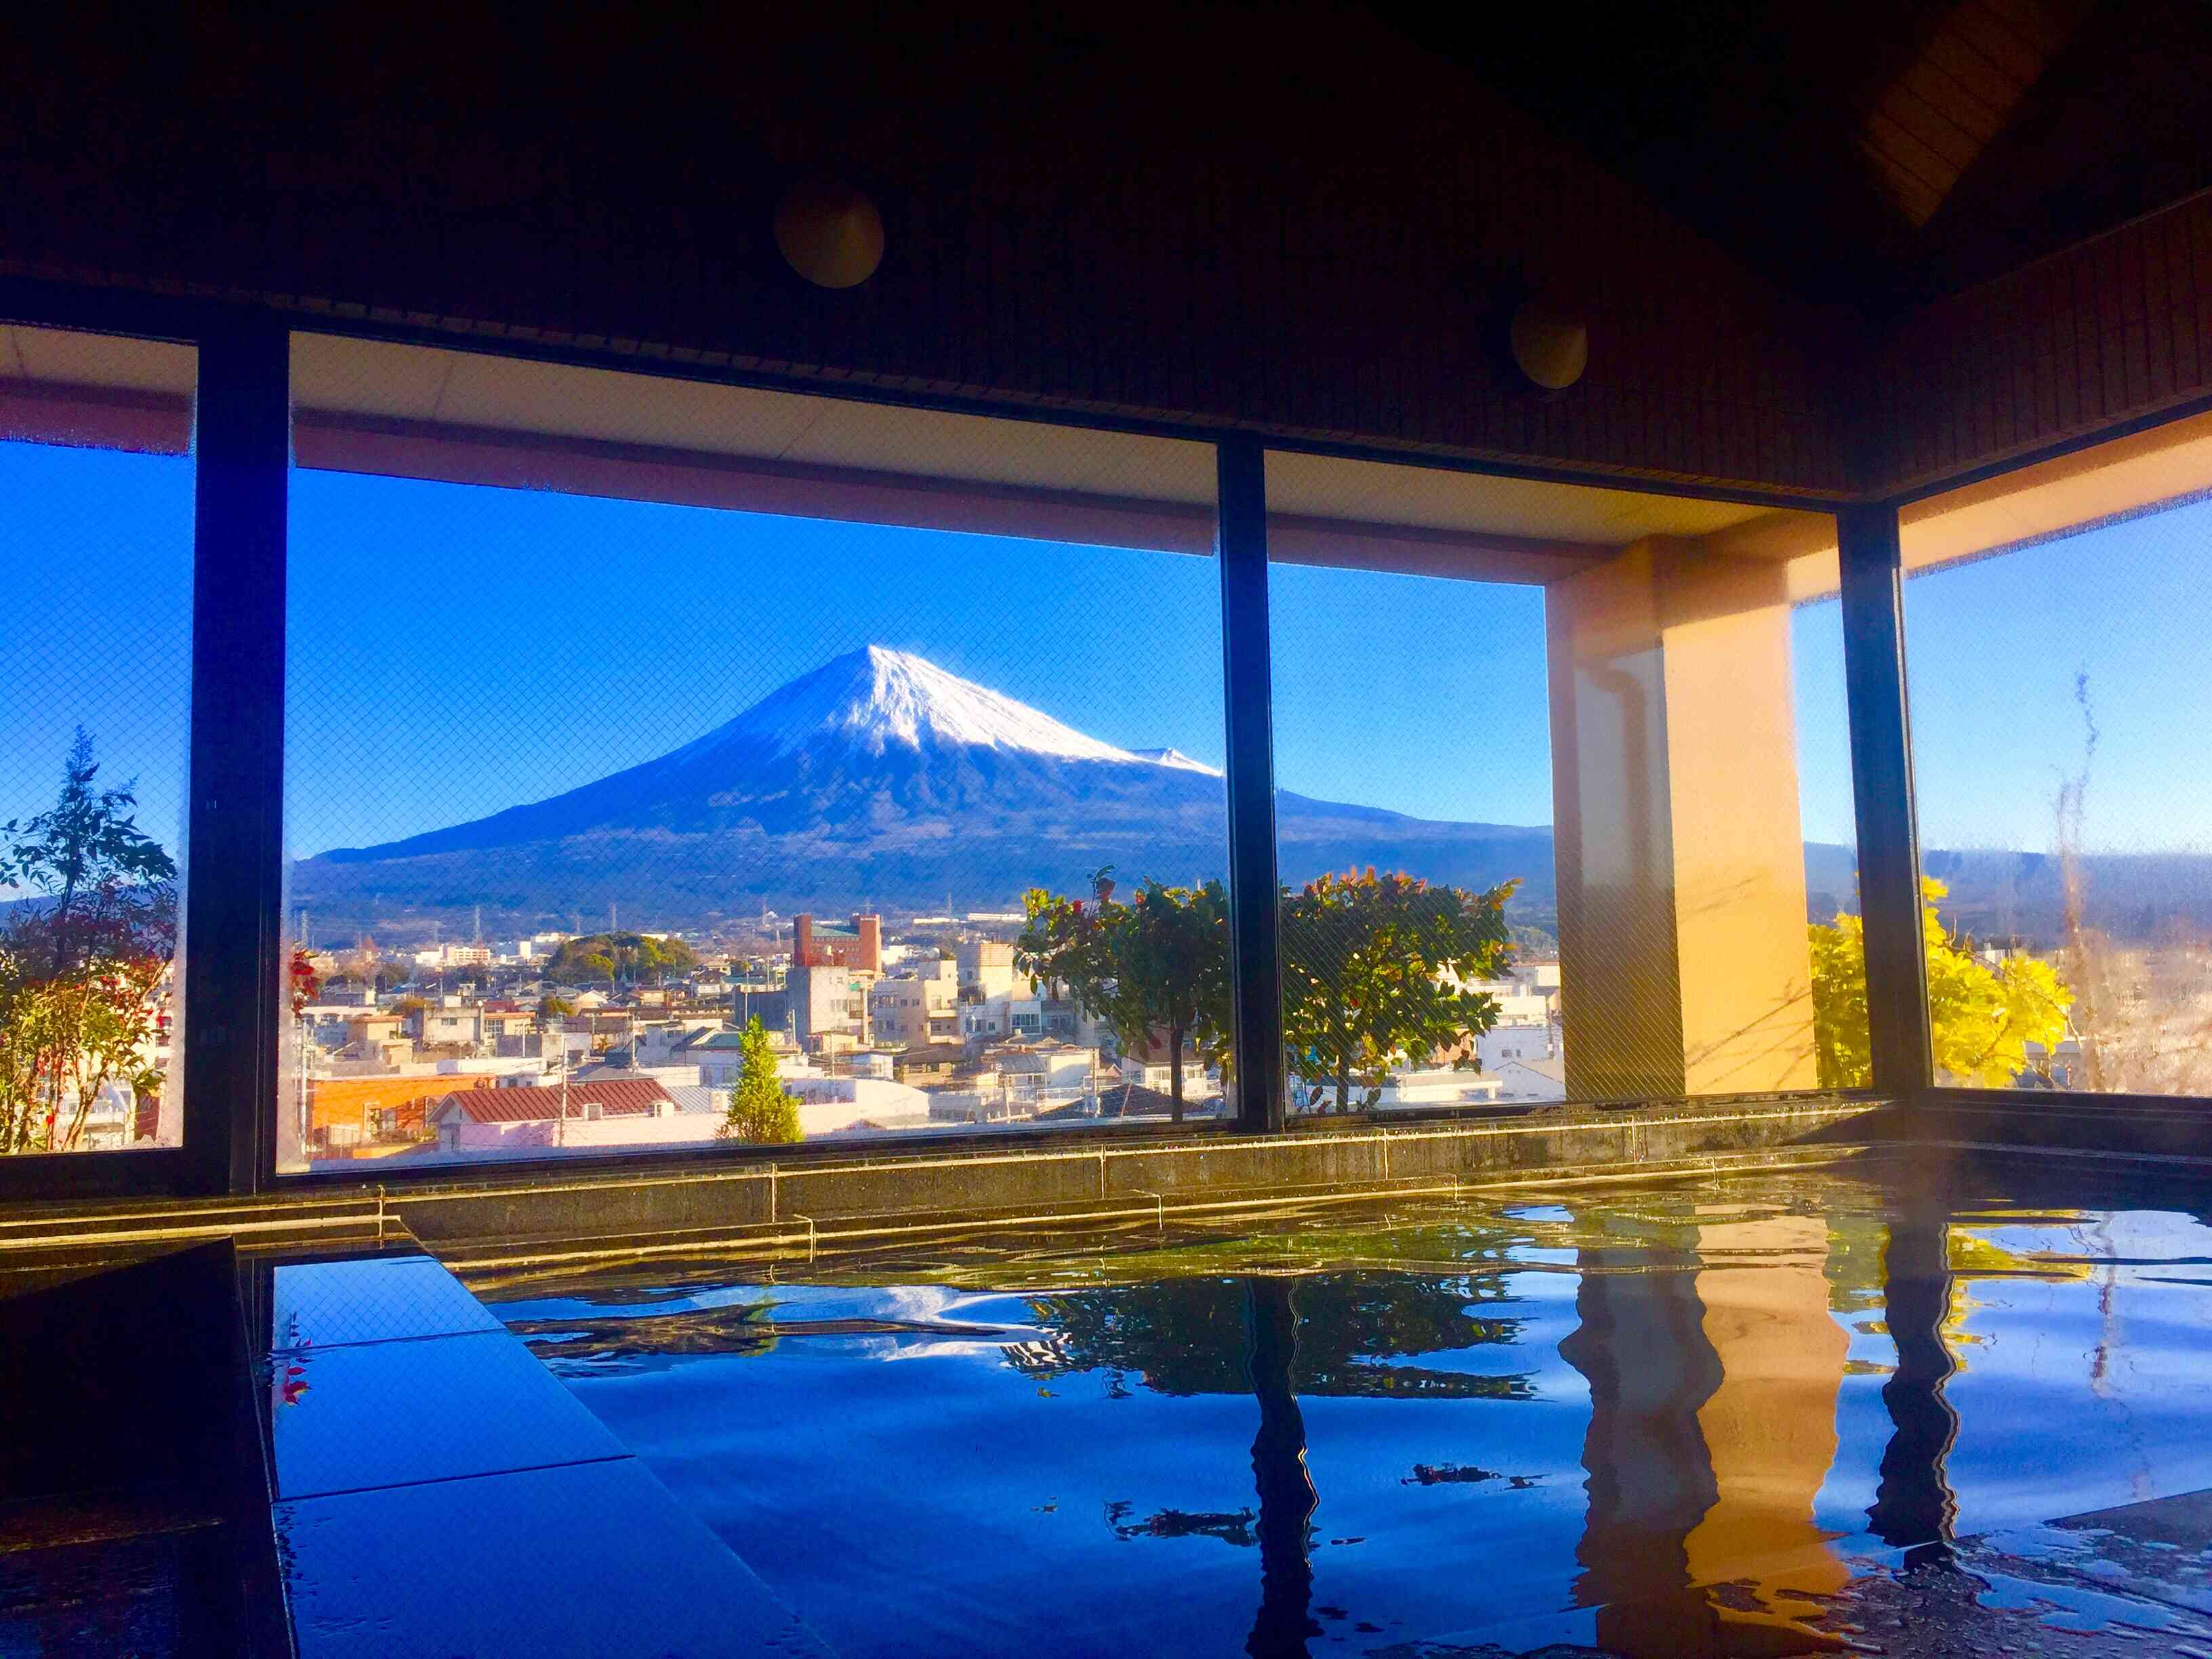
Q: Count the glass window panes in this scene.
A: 4